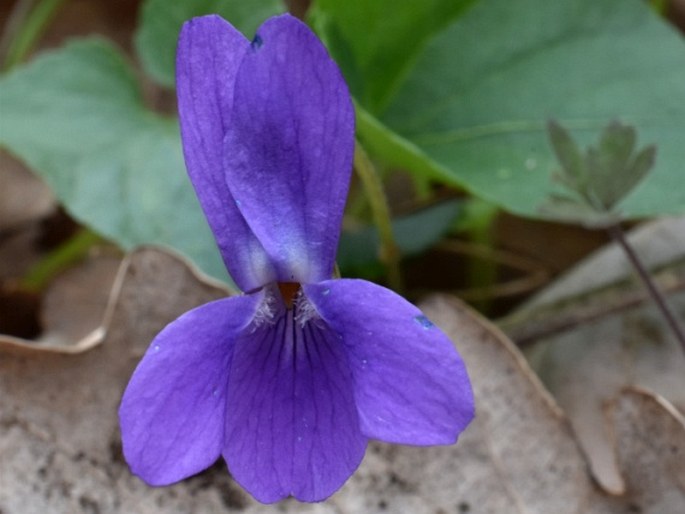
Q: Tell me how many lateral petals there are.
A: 2